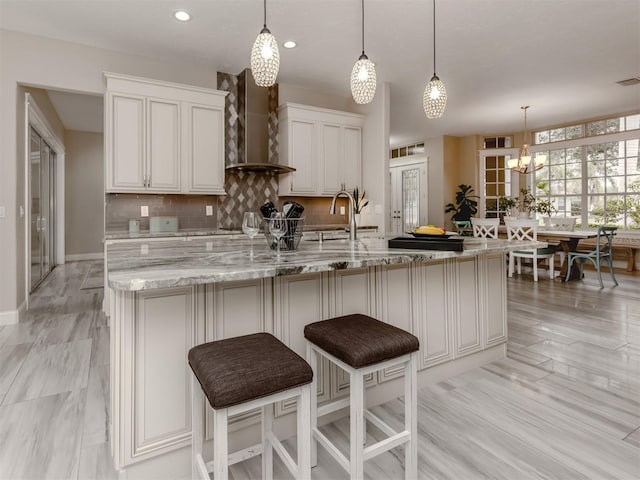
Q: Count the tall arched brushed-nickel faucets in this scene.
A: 1